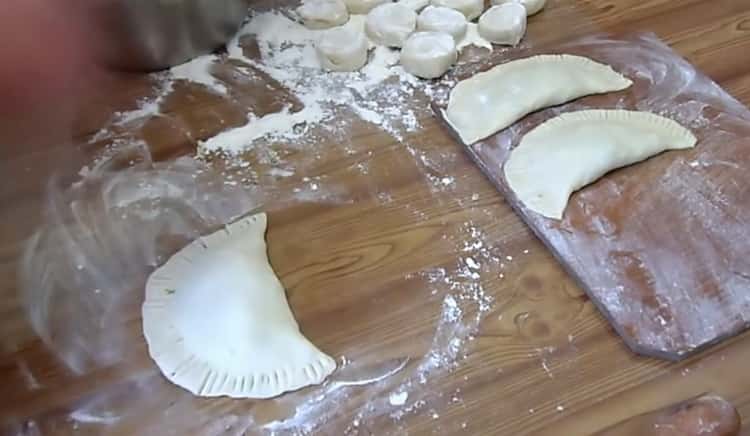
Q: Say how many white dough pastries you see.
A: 3